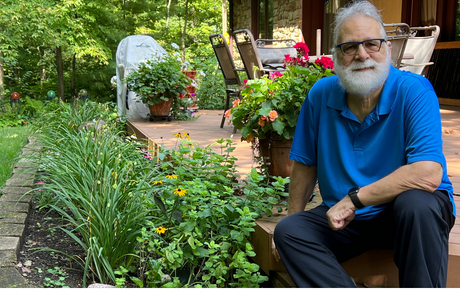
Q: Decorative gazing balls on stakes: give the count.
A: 3